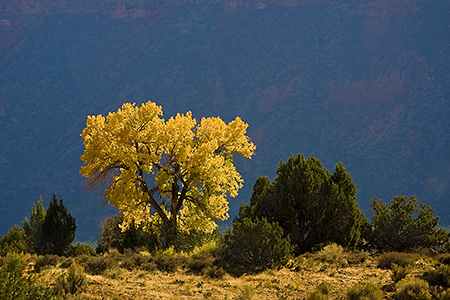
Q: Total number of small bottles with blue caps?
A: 0